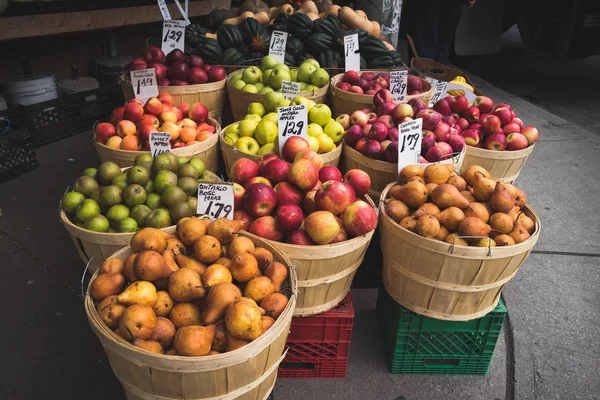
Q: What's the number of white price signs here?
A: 11